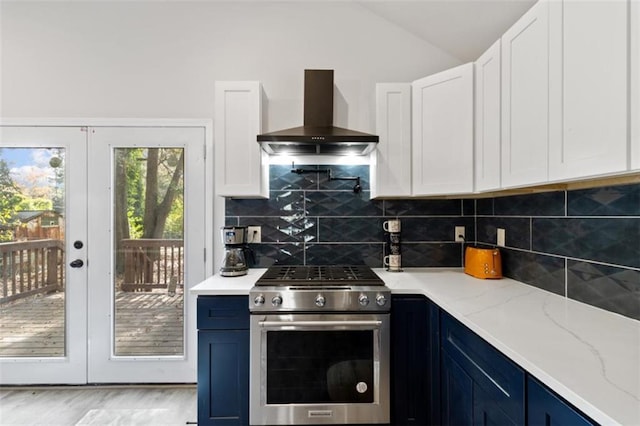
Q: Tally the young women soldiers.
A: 0